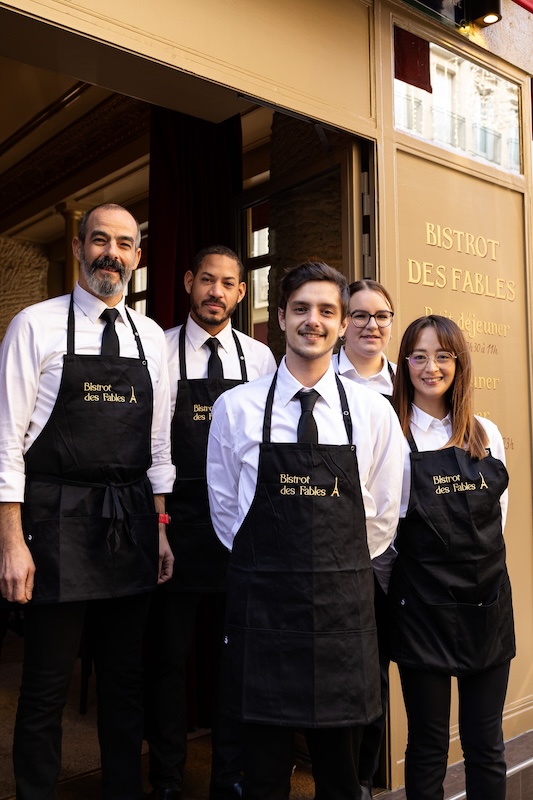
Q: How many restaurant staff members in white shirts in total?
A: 5